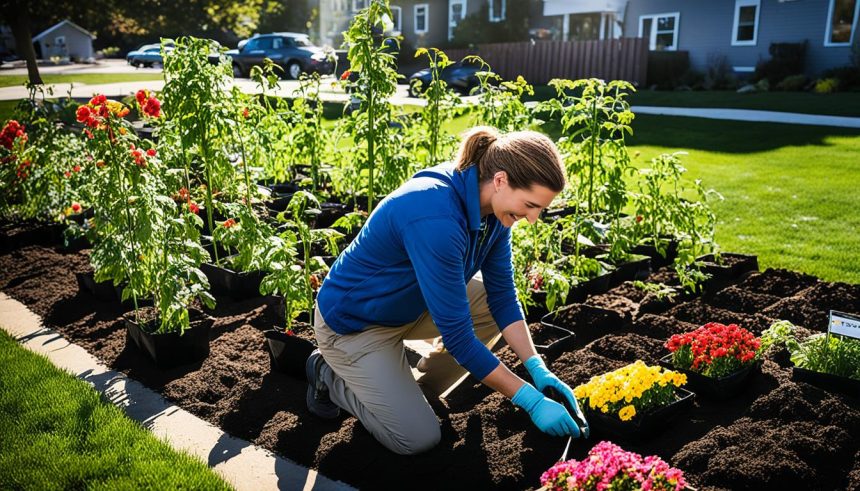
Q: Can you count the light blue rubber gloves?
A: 2